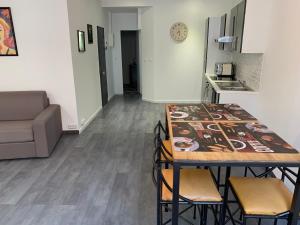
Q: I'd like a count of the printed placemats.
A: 4